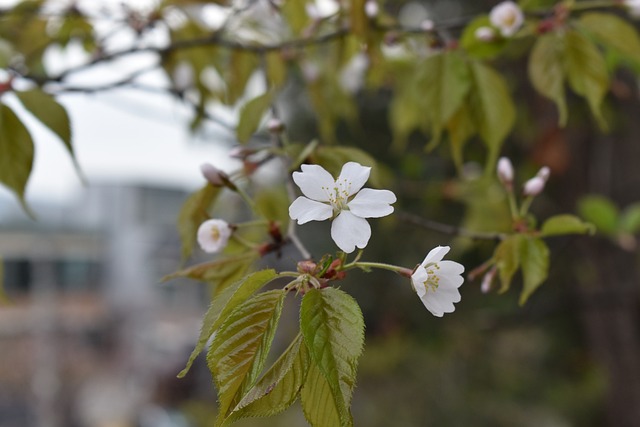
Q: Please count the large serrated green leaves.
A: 5